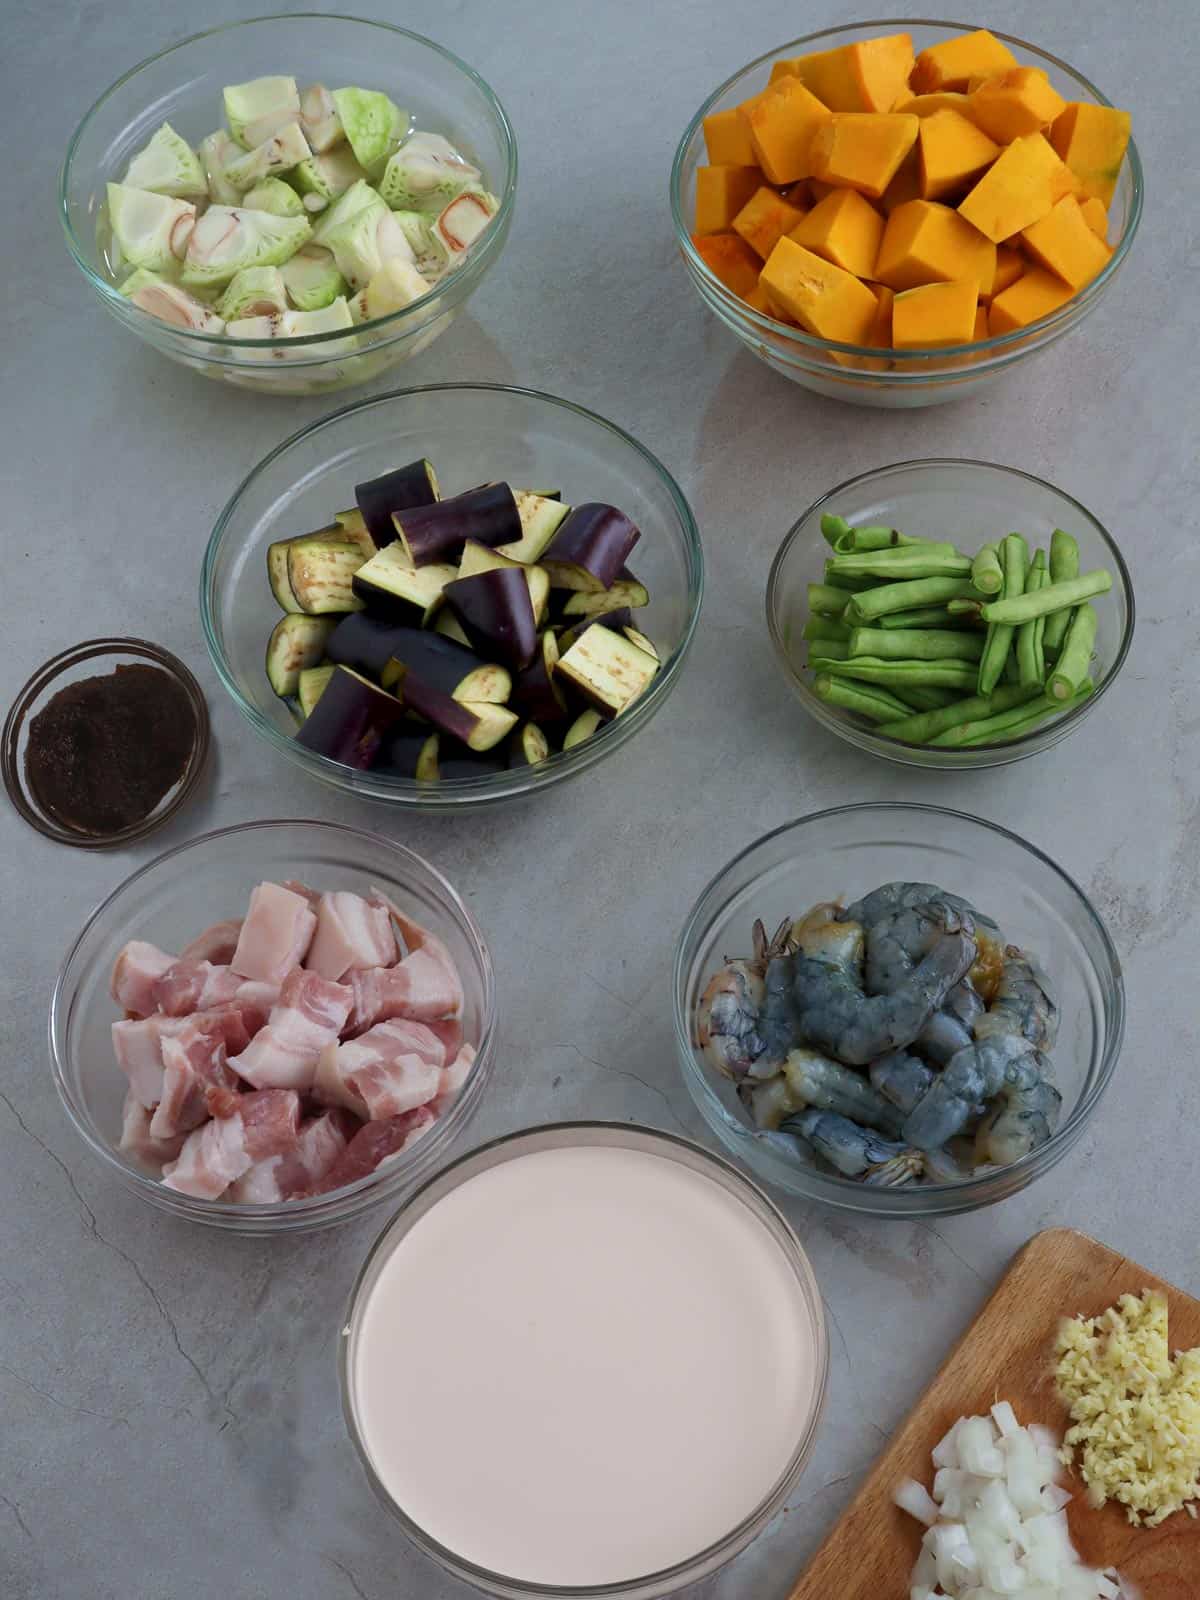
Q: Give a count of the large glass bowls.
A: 7